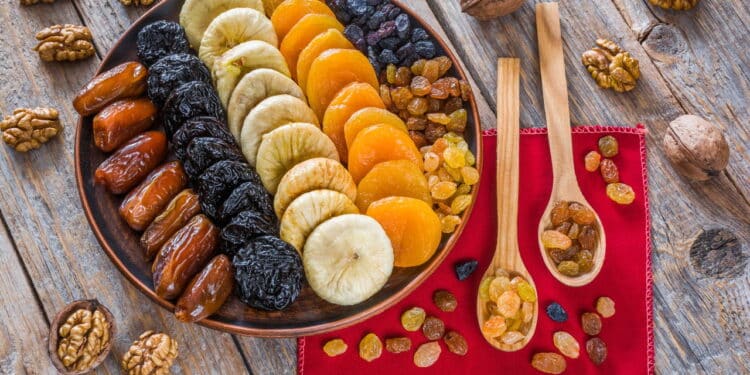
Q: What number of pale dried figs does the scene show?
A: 9